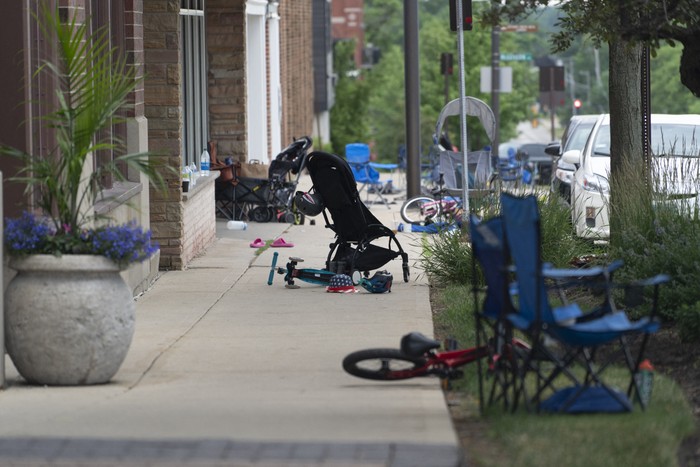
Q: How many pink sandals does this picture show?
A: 2